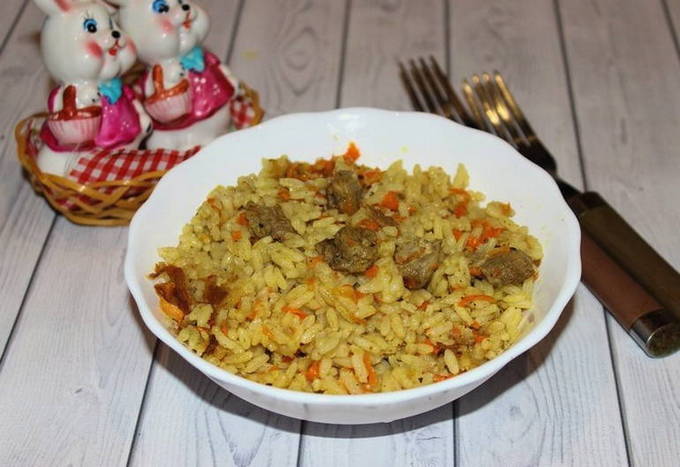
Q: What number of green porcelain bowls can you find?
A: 0